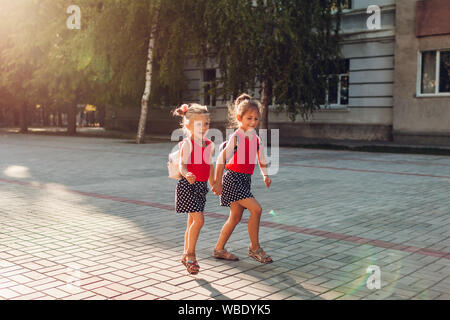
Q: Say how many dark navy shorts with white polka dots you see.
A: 2